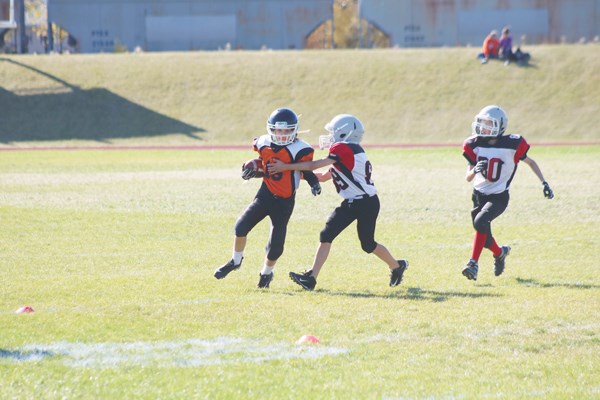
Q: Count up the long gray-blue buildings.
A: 2